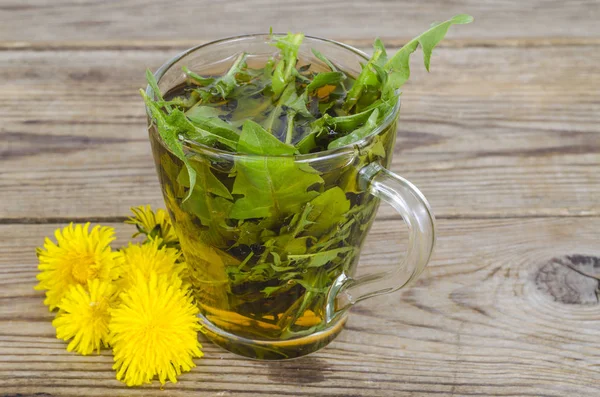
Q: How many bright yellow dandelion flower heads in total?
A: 5